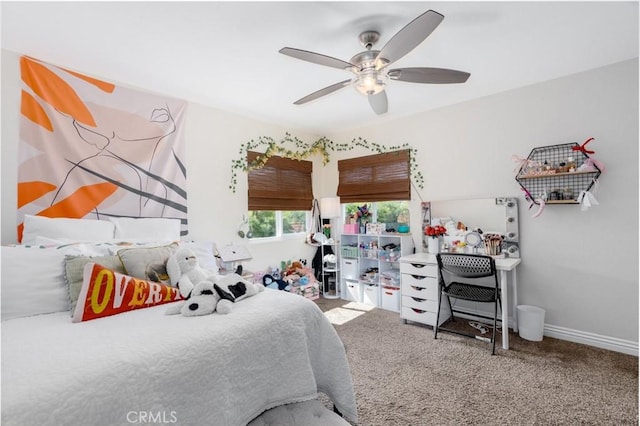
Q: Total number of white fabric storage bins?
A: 4